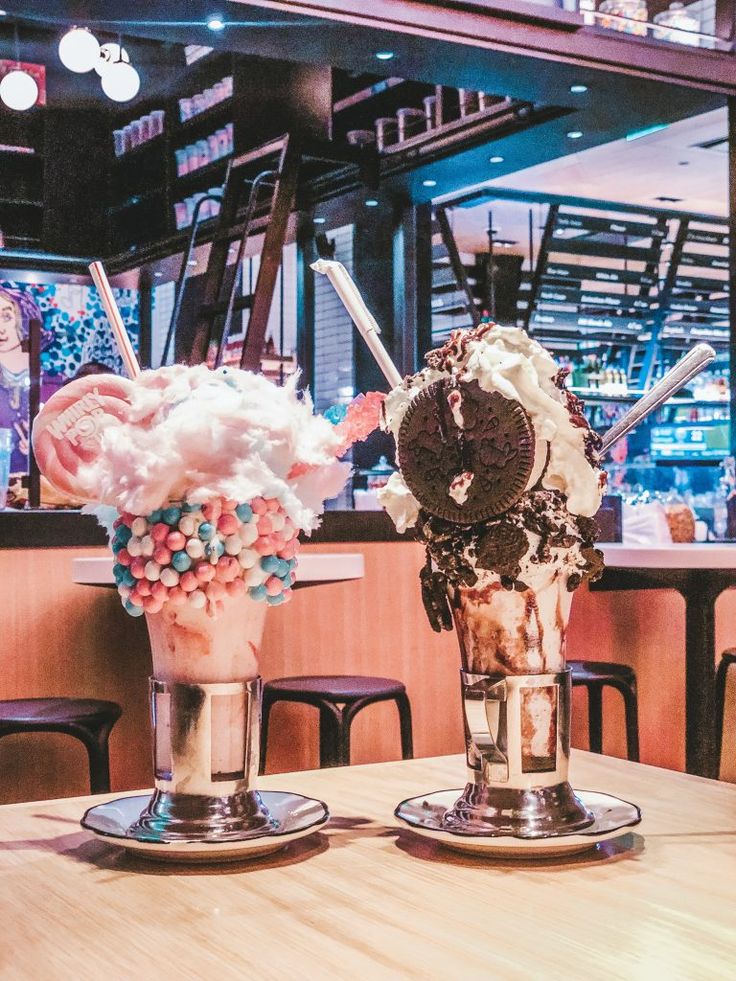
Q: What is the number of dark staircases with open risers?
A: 1